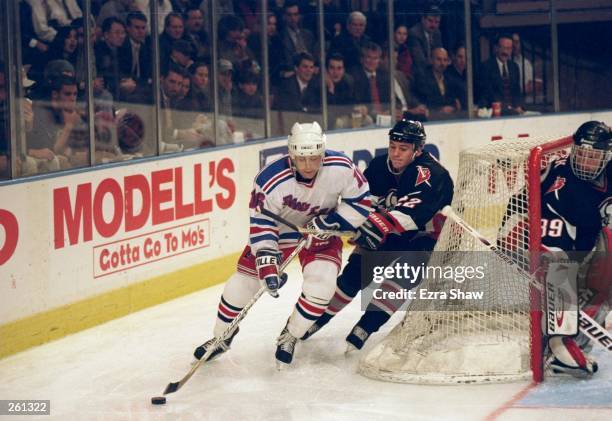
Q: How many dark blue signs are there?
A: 1